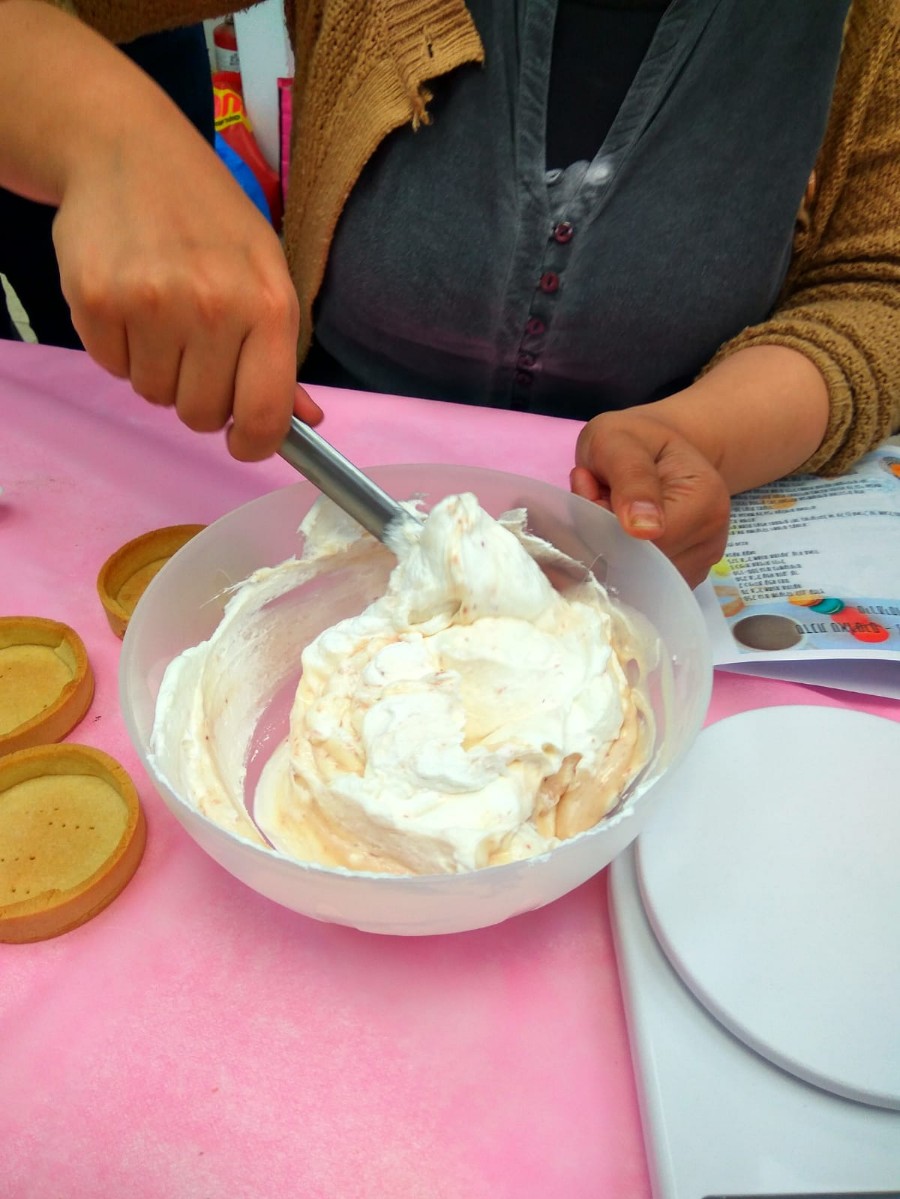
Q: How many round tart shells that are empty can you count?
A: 3